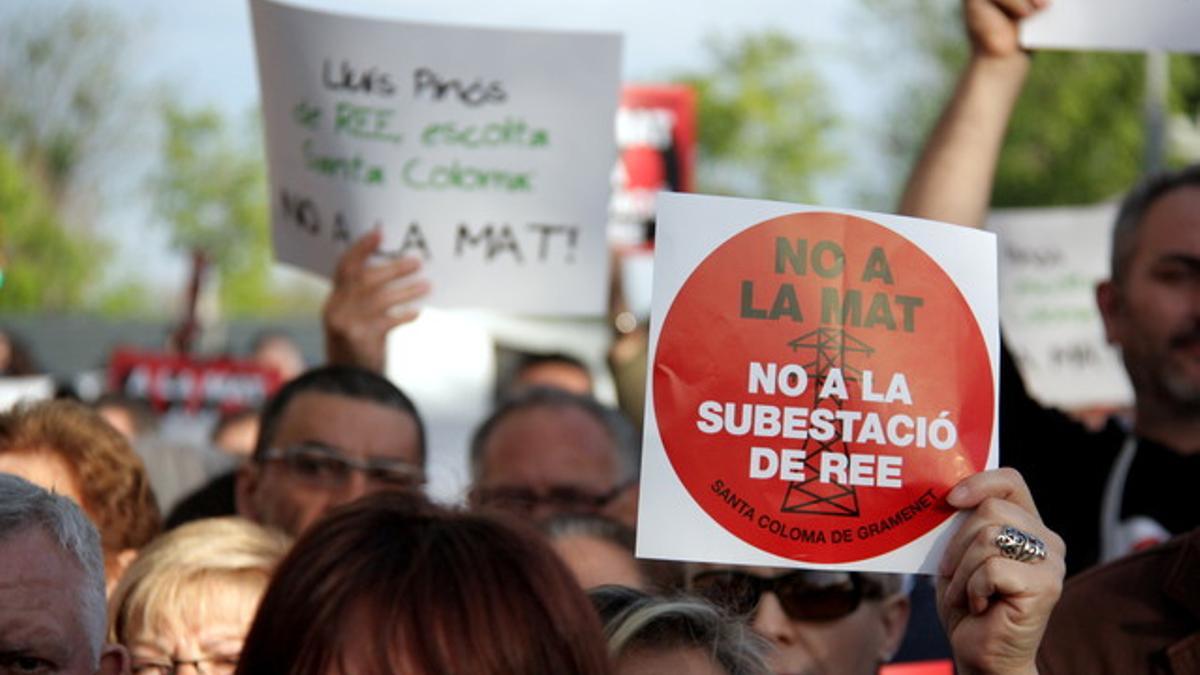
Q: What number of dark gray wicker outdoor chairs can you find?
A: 0